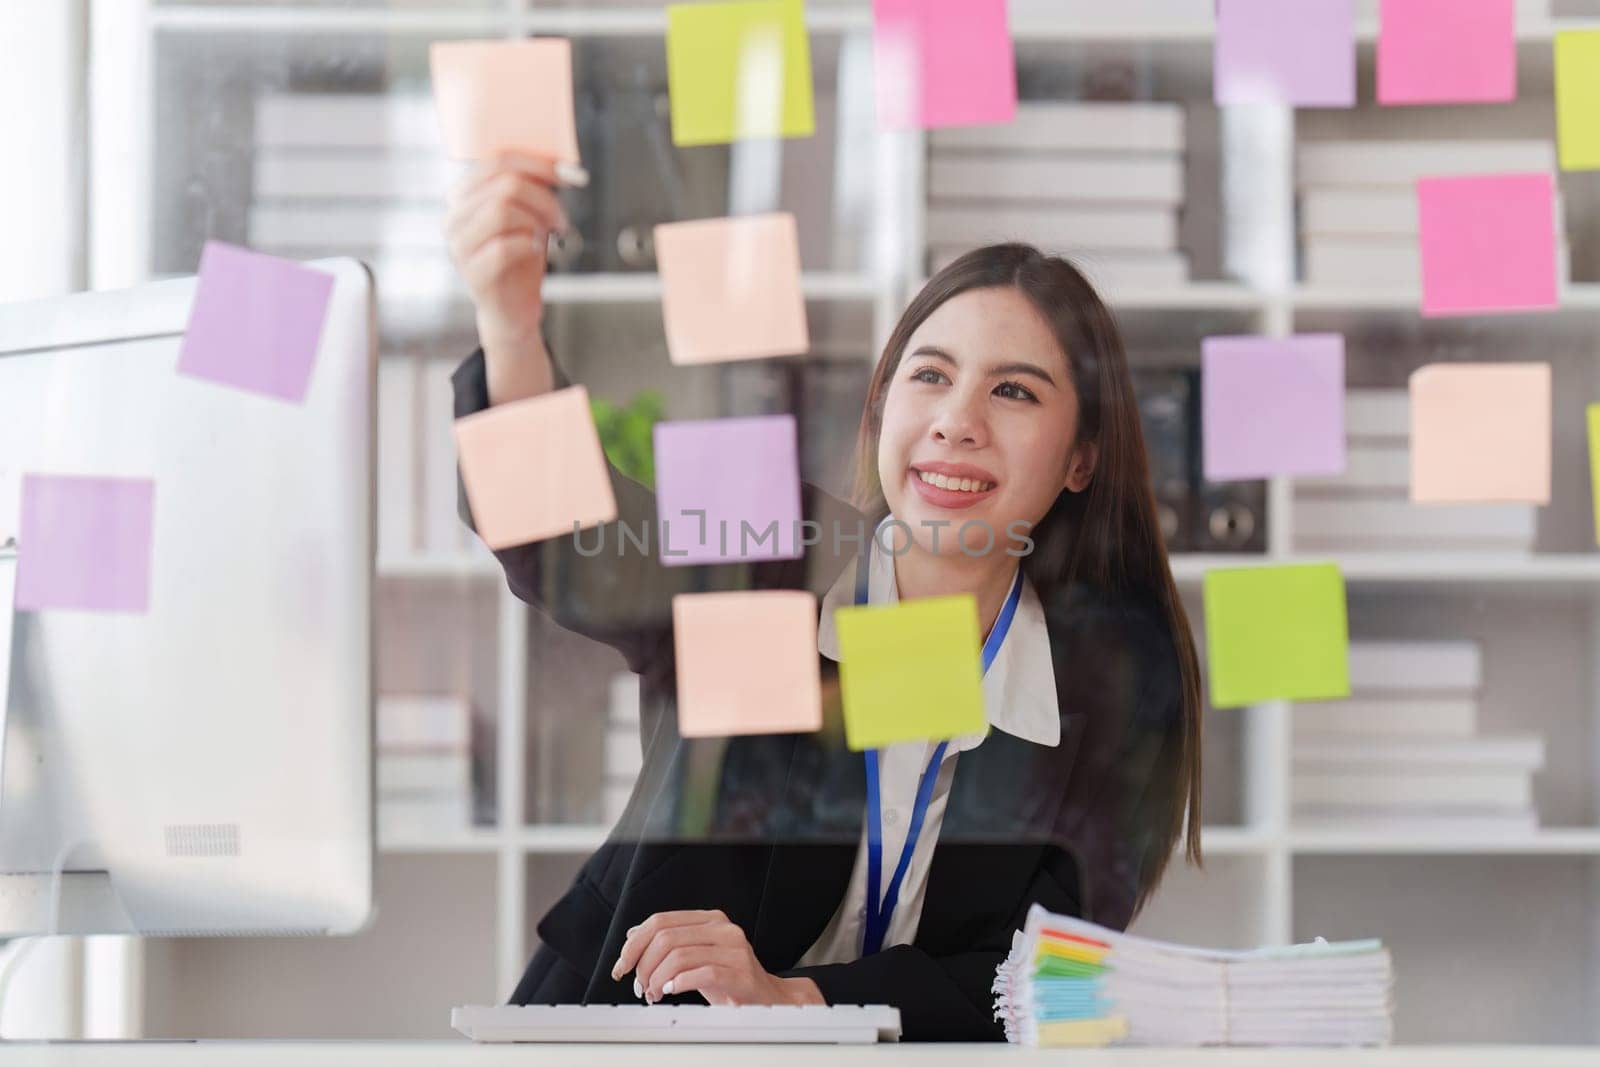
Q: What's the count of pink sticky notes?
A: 3